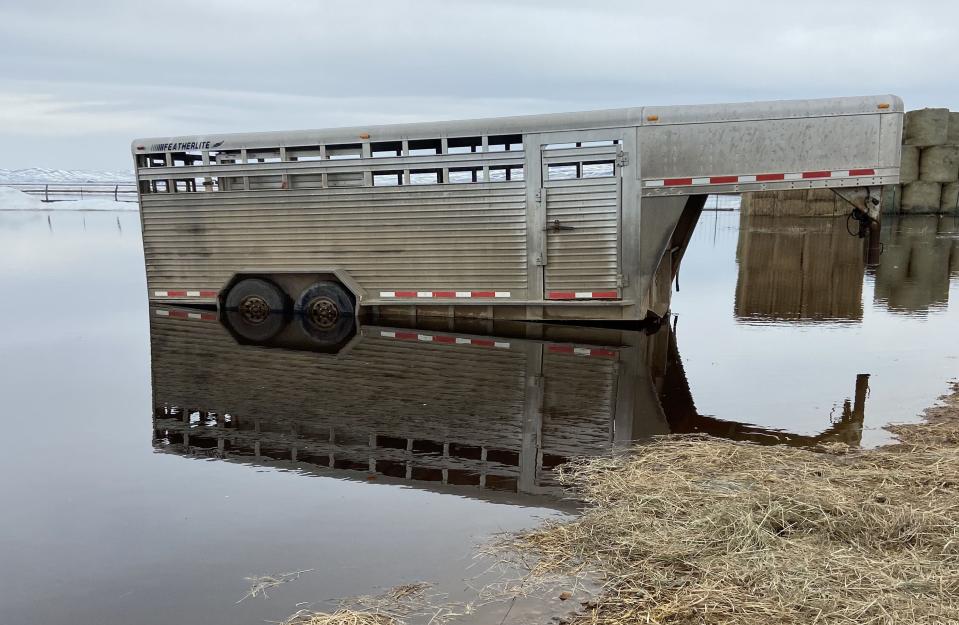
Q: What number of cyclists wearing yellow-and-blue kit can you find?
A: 0